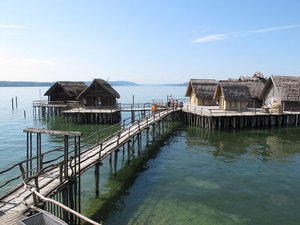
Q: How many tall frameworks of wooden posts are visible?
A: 1